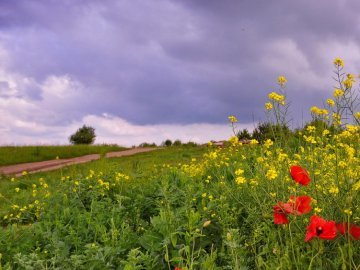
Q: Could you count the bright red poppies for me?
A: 5